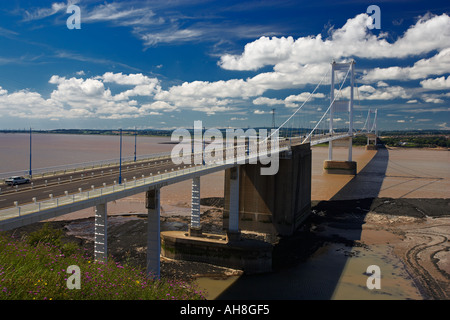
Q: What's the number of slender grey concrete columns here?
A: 4